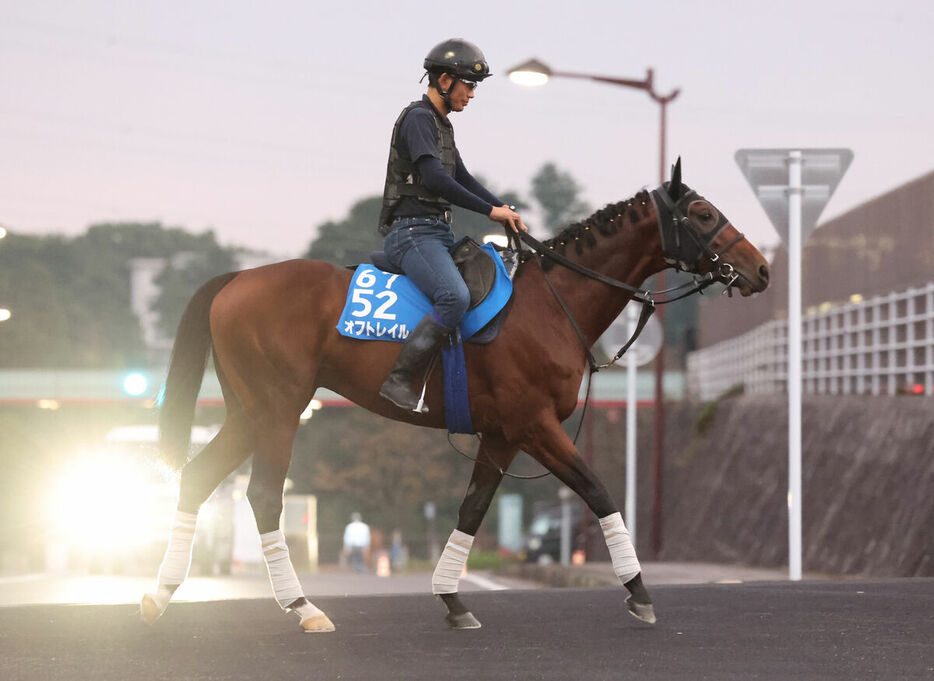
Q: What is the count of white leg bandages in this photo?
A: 4